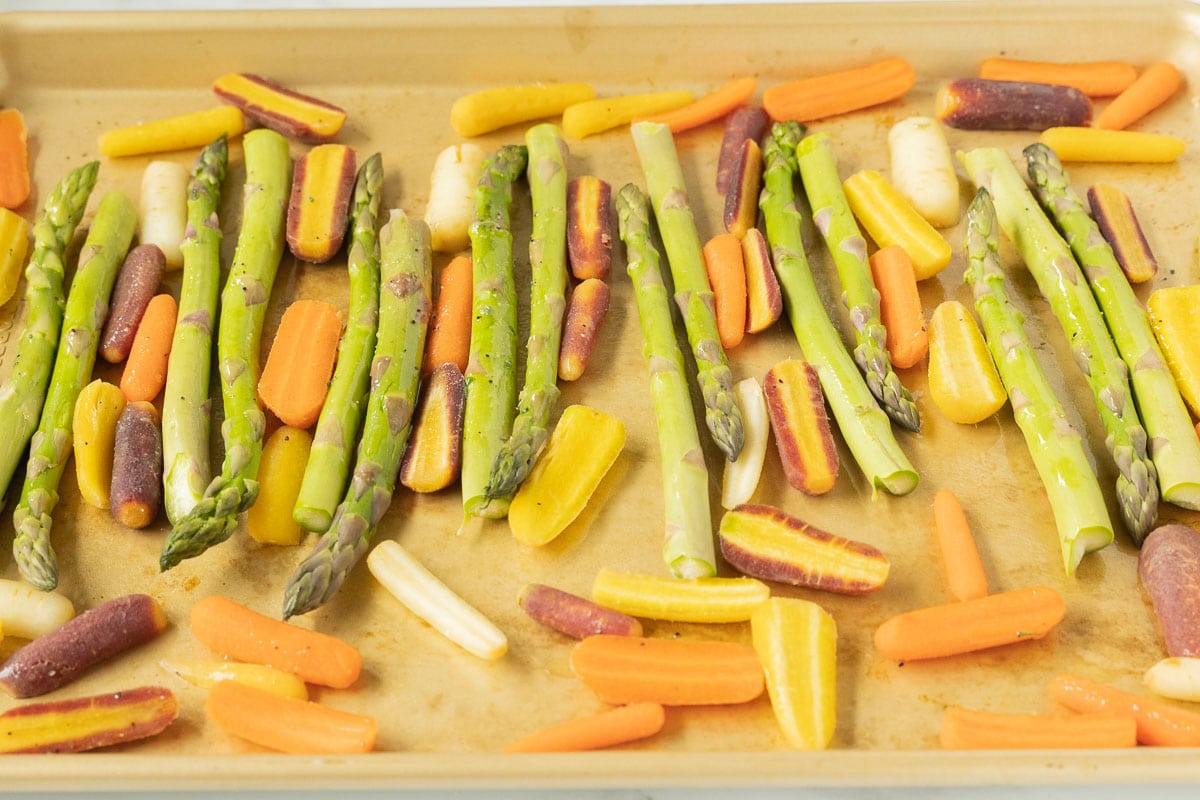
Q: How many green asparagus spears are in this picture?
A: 15